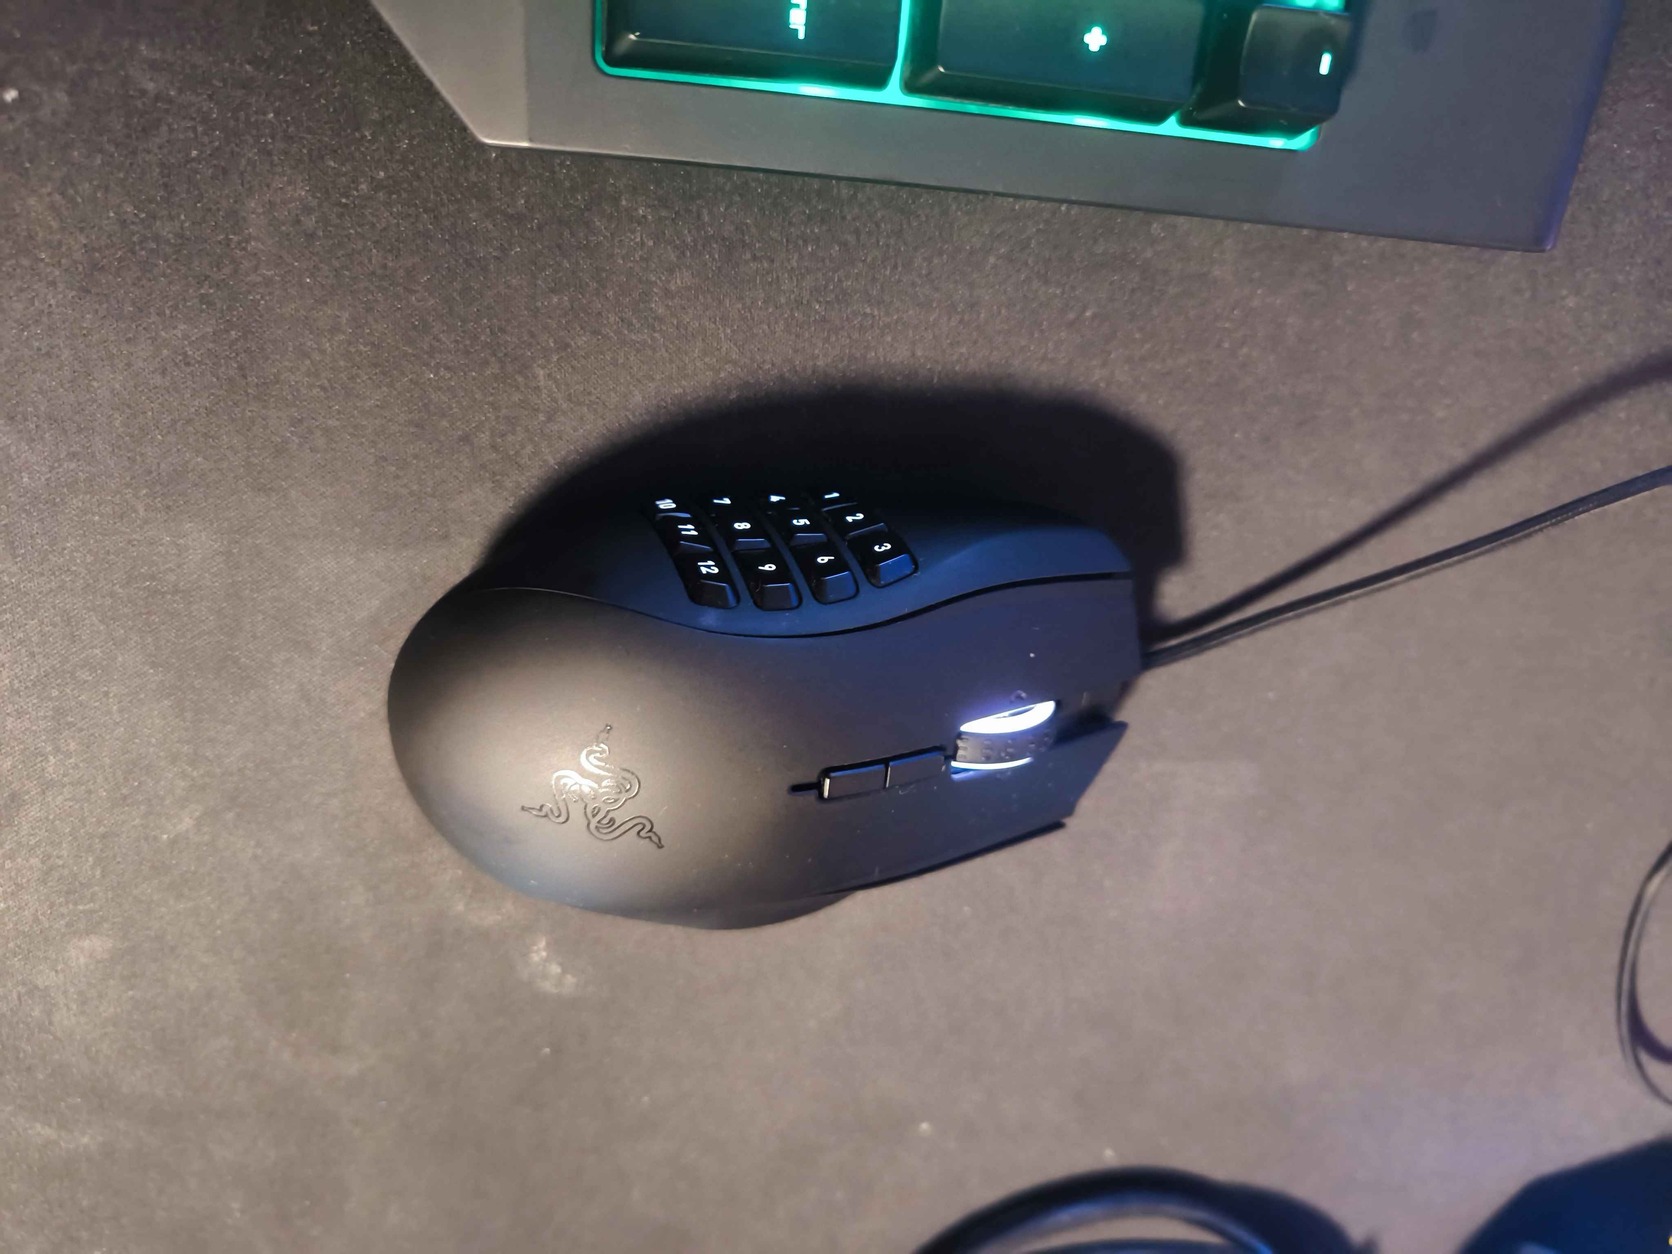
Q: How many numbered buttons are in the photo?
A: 12